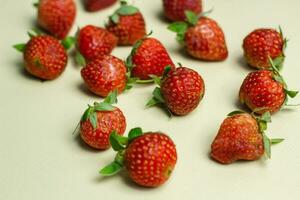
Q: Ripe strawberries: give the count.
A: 15